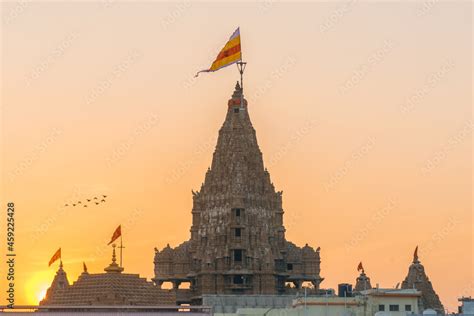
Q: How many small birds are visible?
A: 9